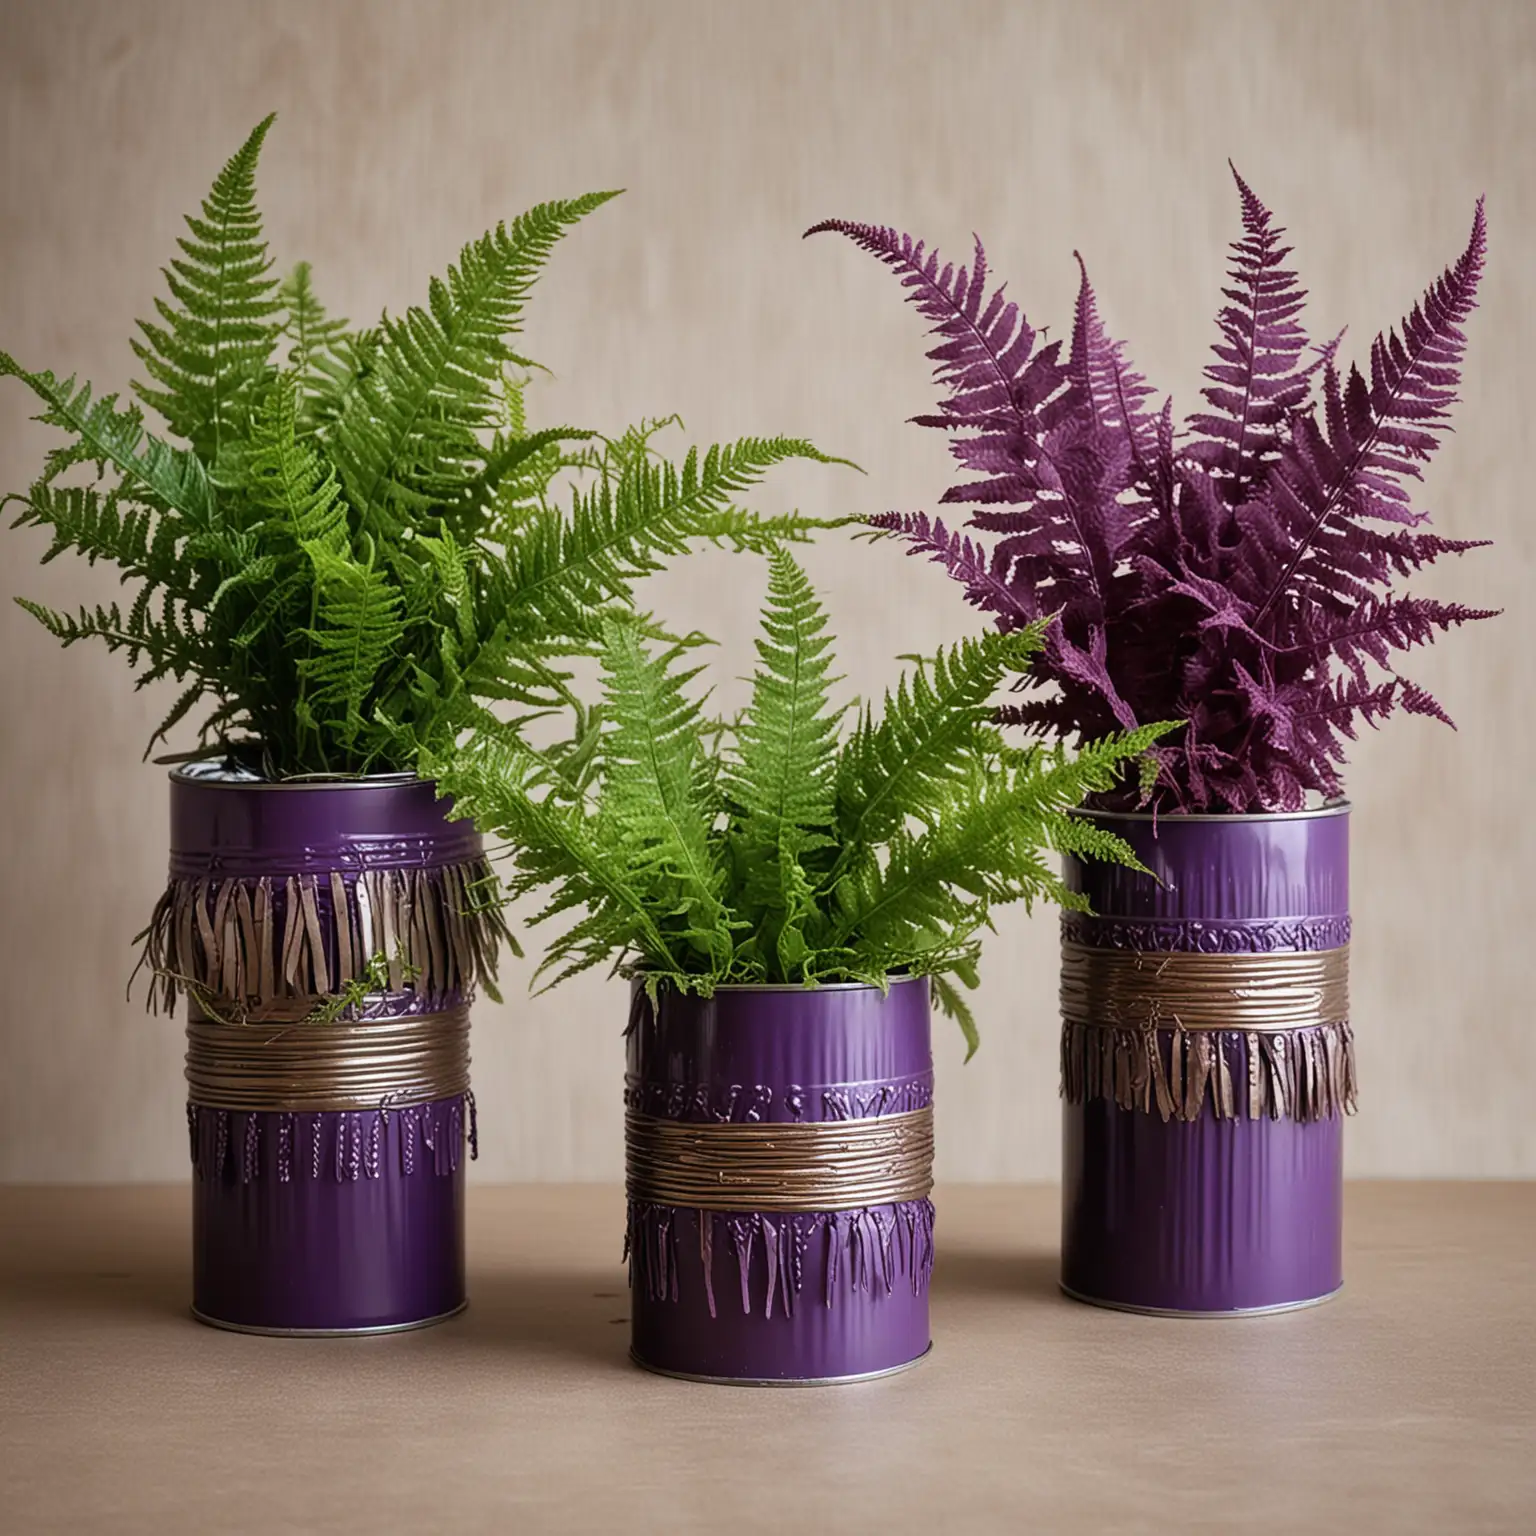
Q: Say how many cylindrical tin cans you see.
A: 3